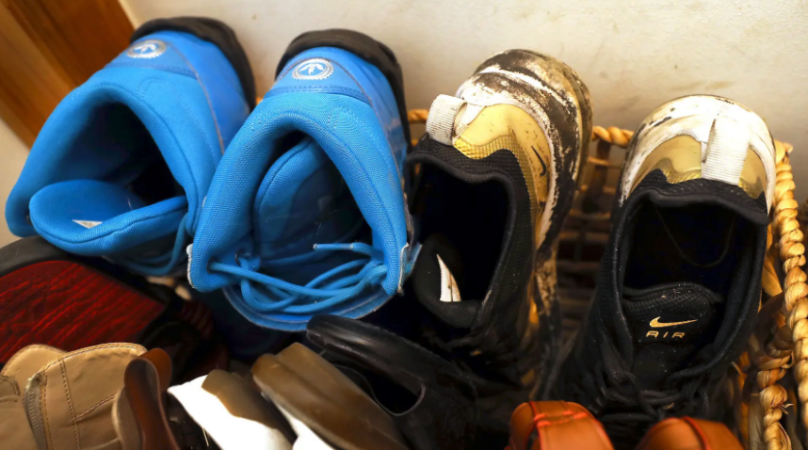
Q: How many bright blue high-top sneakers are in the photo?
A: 2